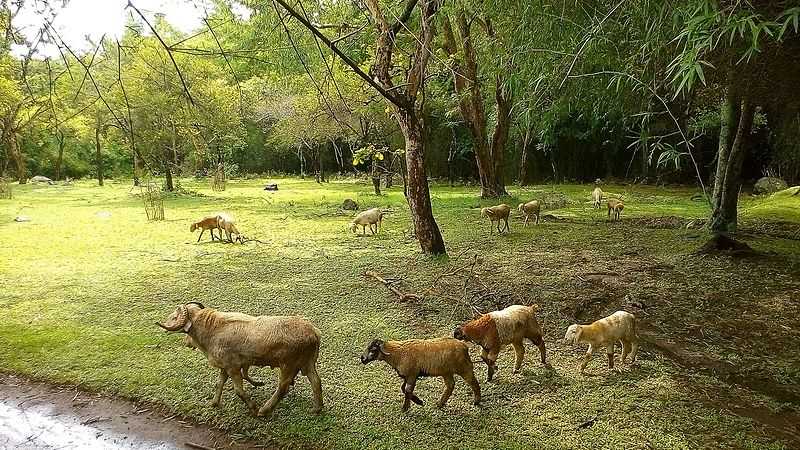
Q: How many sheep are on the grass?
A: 12